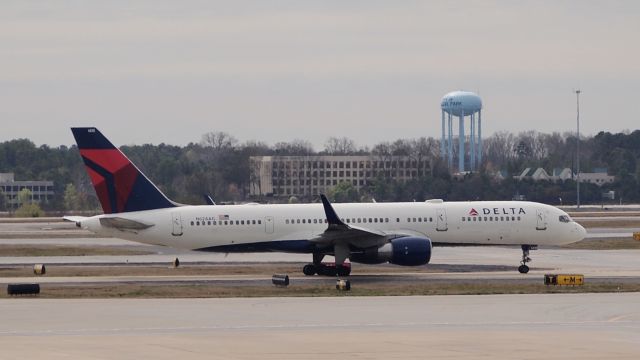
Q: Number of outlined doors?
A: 4